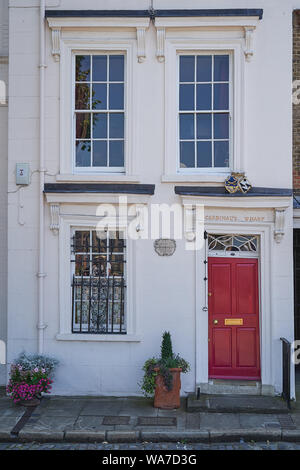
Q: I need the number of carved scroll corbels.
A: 8